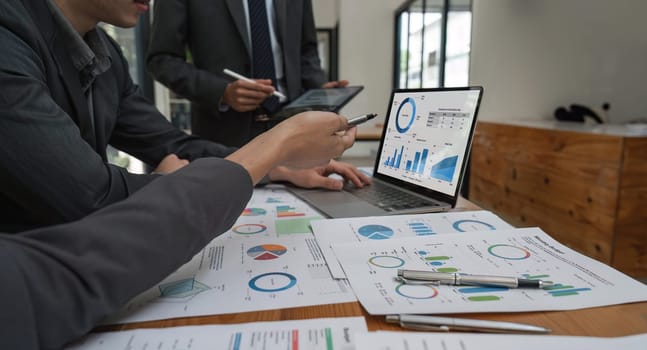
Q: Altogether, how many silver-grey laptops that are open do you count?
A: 1